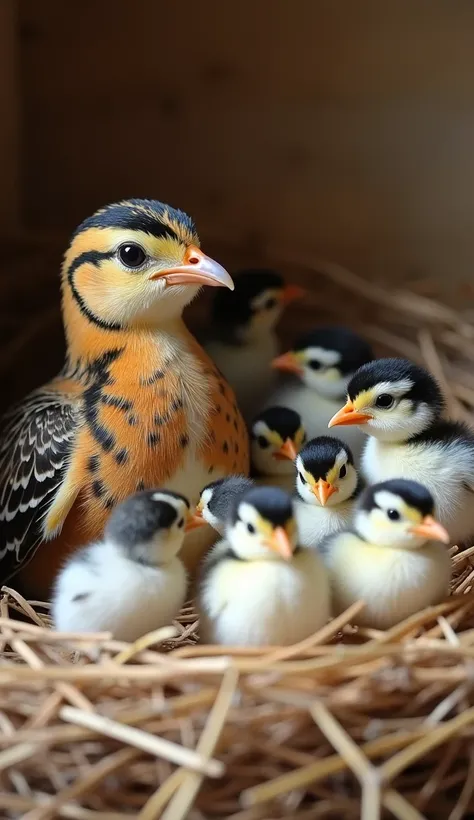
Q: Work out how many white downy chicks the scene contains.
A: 9